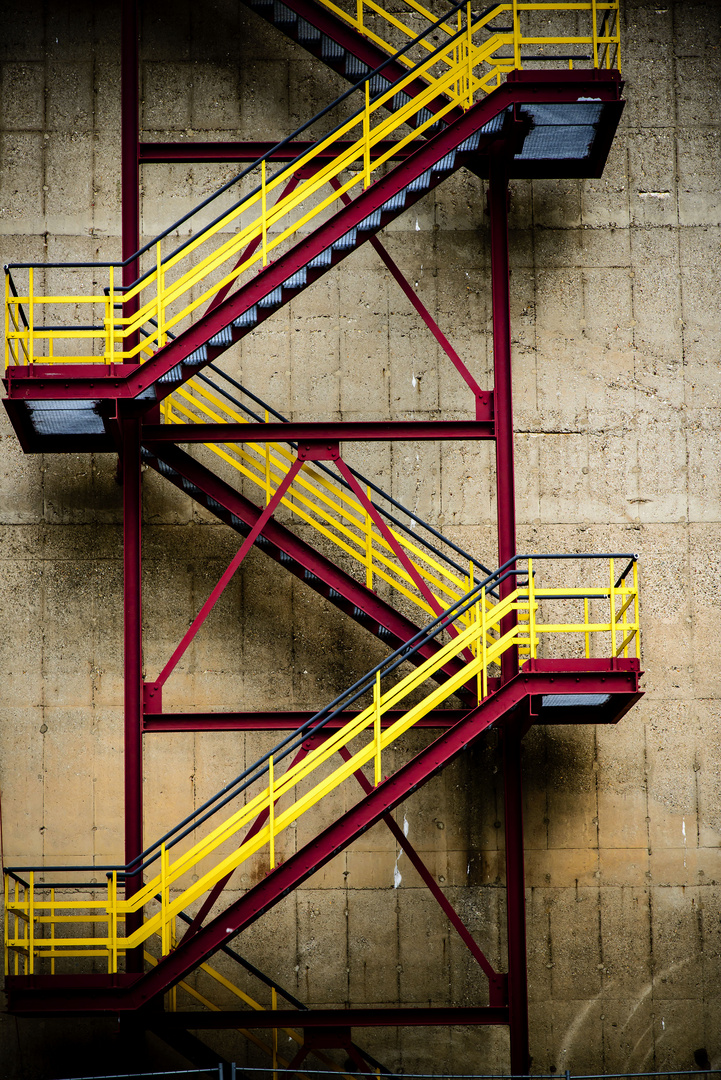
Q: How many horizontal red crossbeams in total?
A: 4